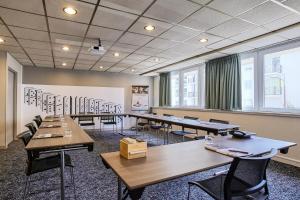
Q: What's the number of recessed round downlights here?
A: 10